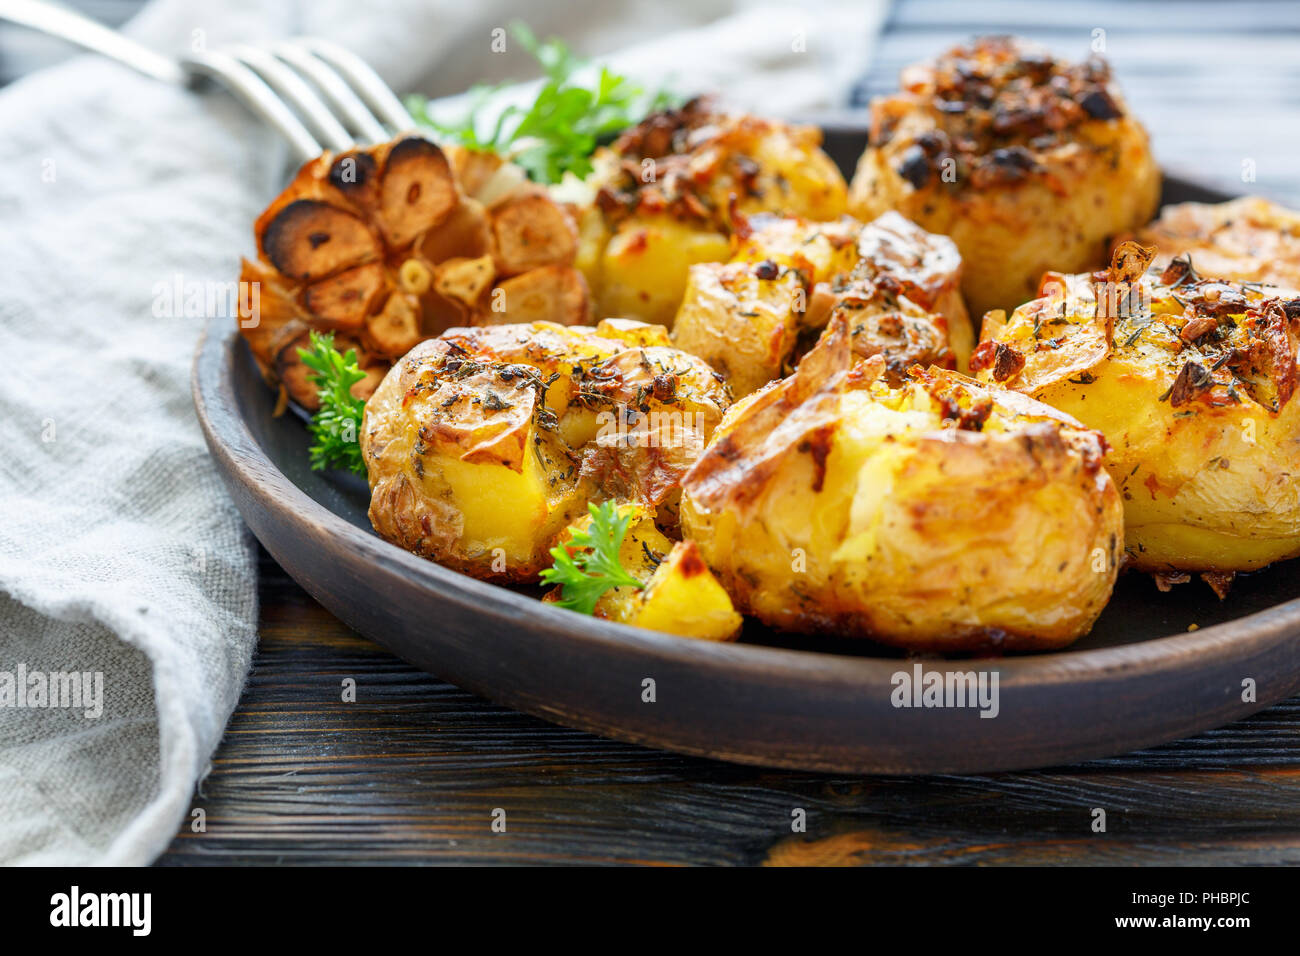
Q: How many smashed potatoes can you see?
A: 7